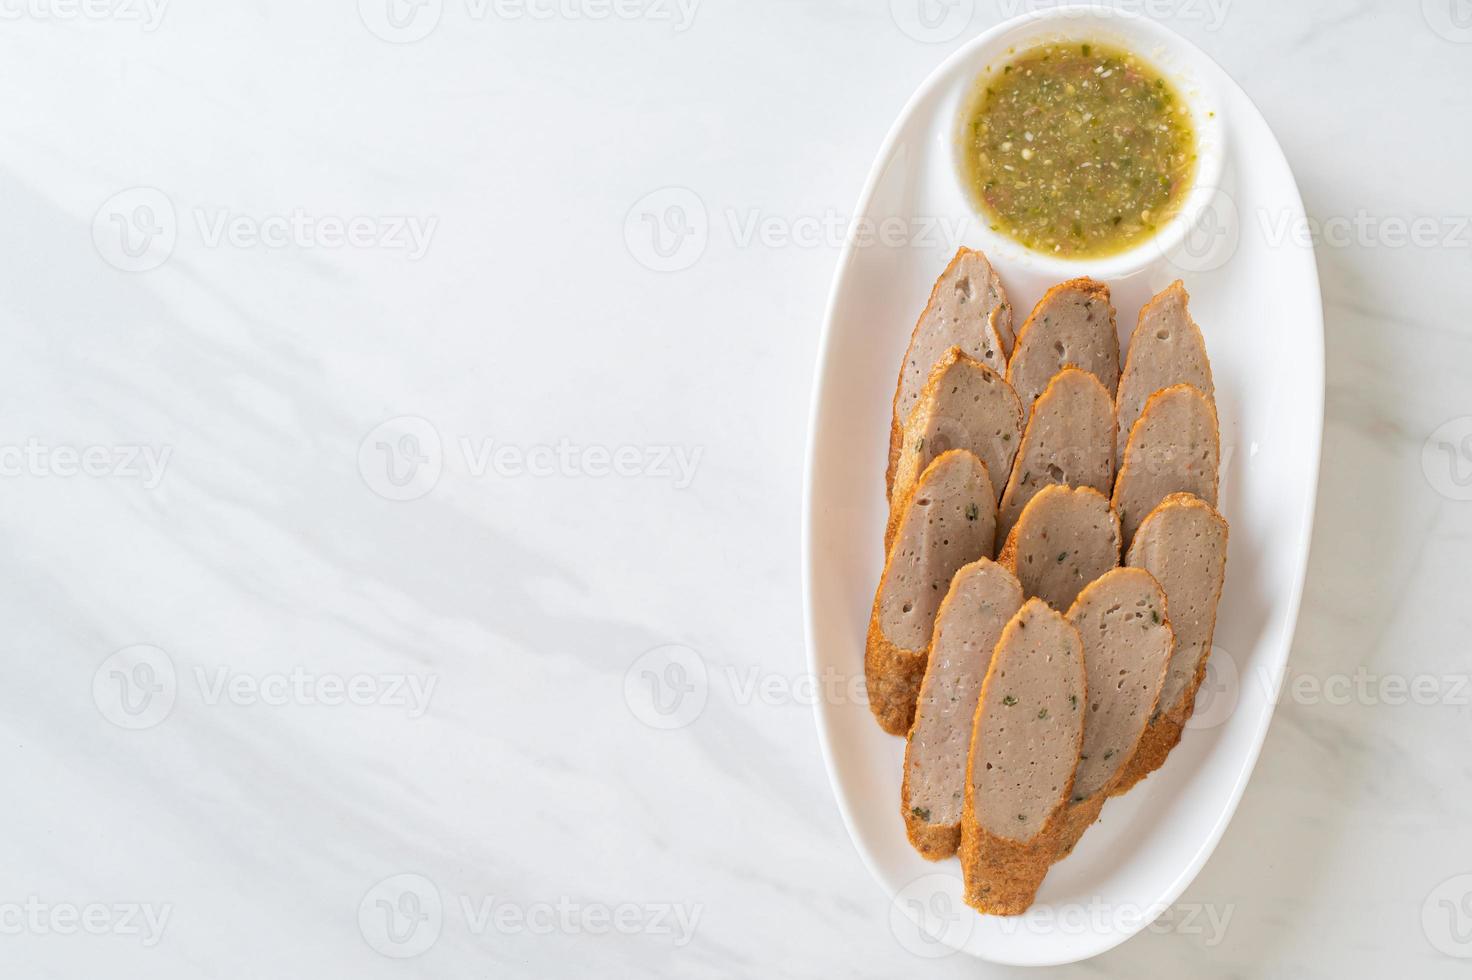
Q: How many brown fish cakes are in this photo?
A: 12